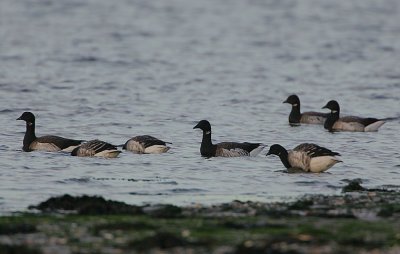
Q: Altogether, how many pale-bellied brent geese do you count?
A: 7